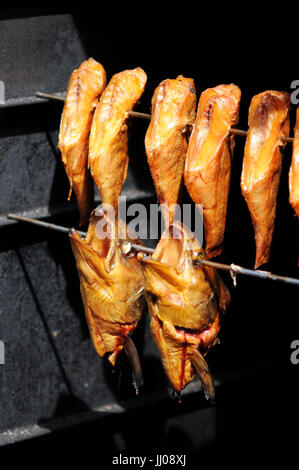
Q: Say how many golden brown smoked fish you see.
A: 8